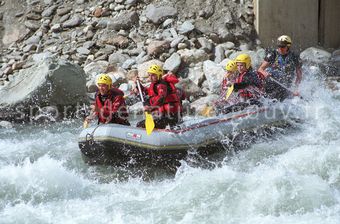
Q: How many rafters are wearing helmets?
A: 5